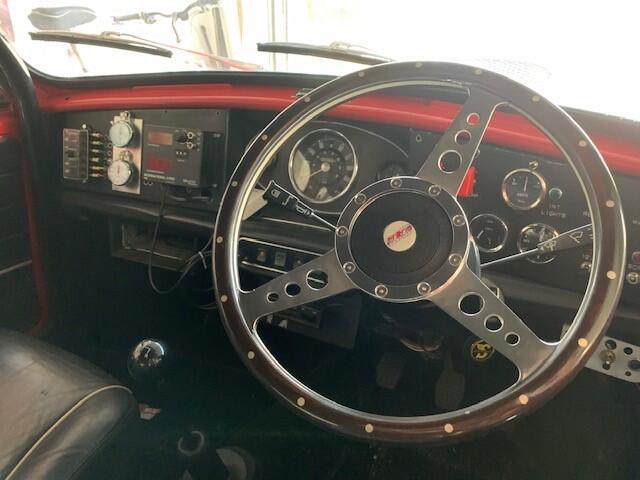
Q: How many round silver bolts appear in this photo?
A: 9